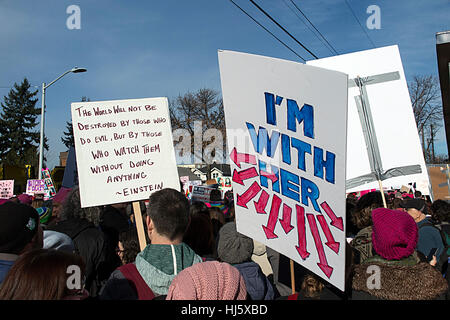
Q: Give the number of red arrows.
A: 11